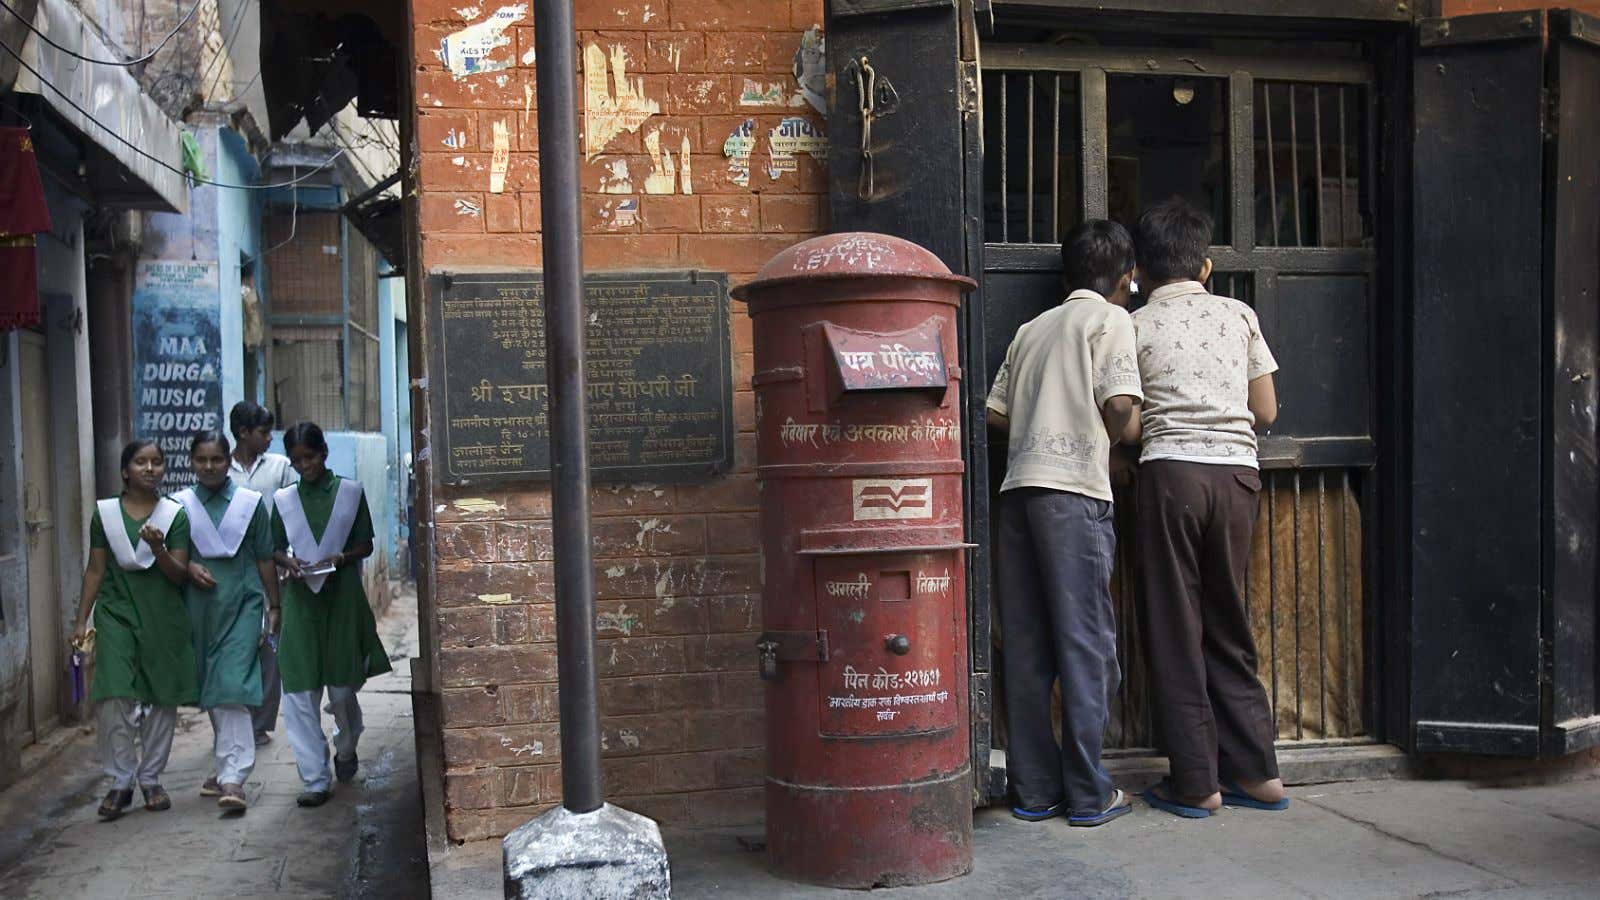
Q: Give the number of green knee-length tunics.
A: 3